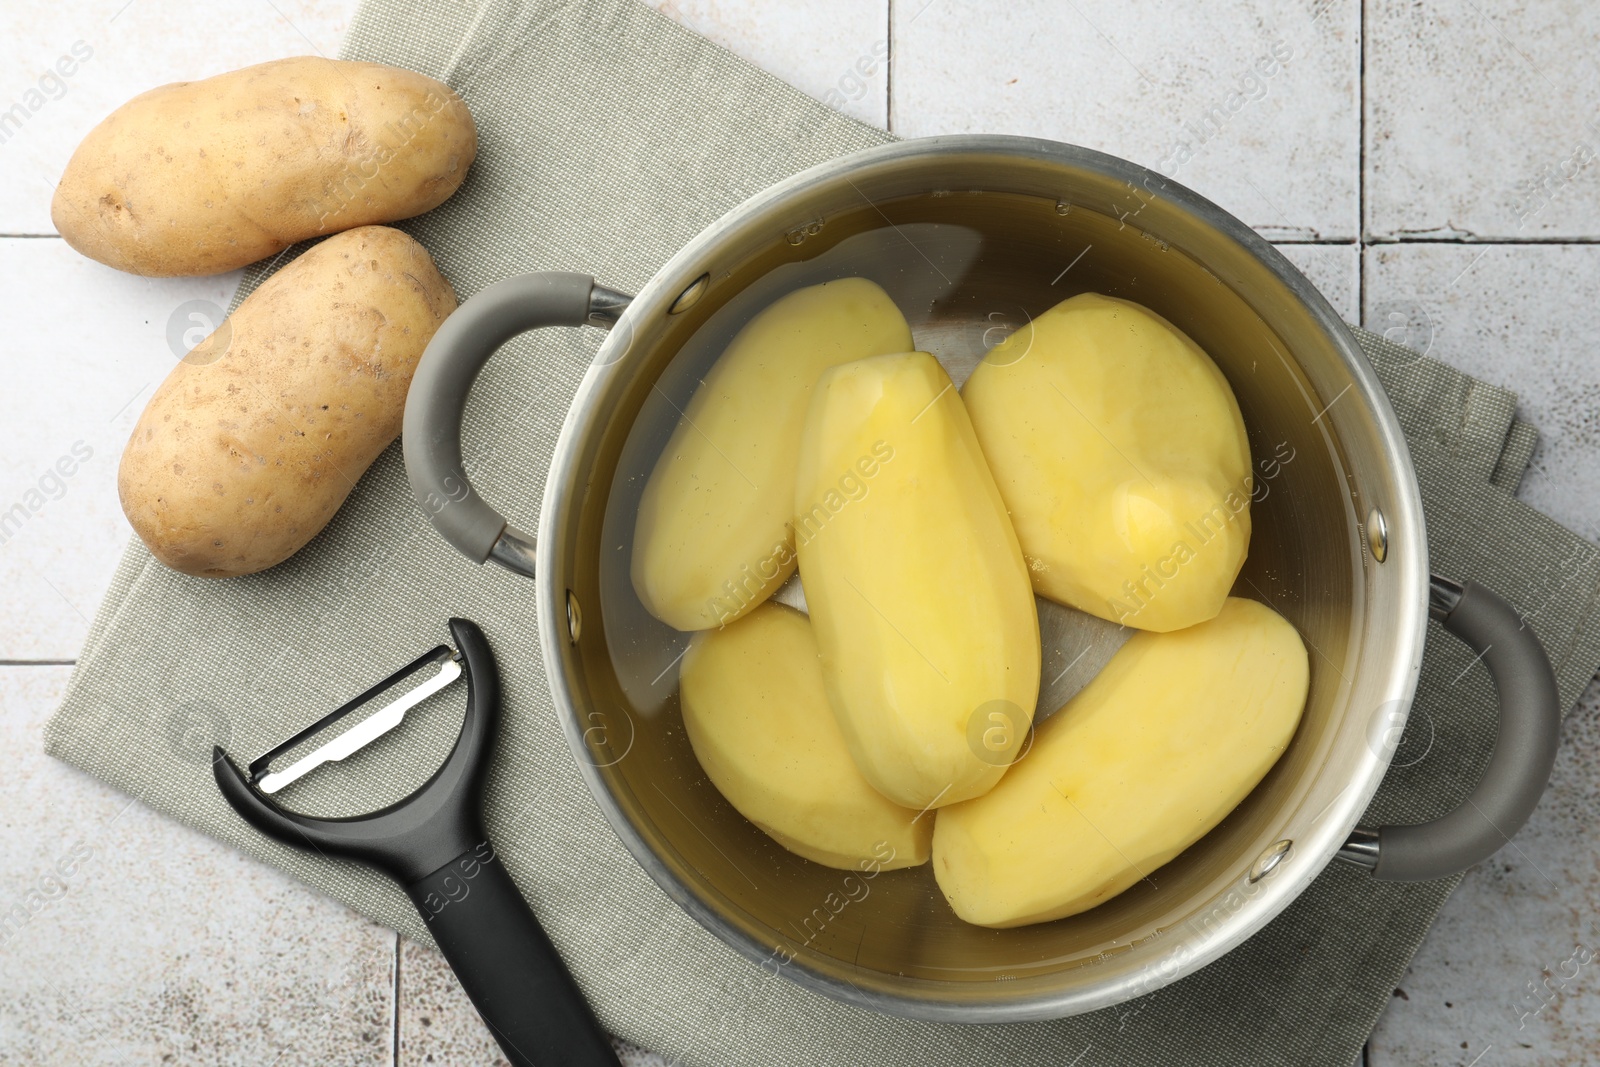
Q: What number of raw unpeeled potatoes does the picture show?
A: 2